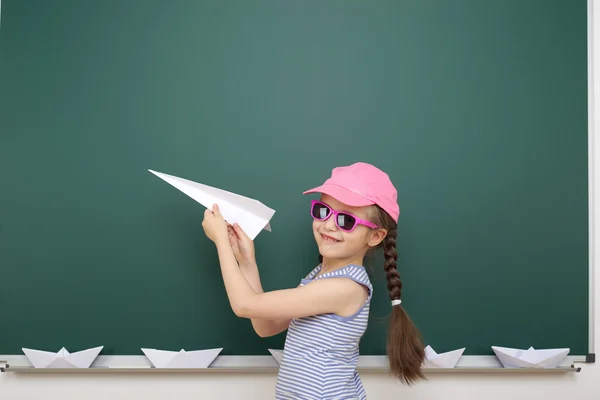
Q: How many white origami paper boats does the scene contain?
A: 5